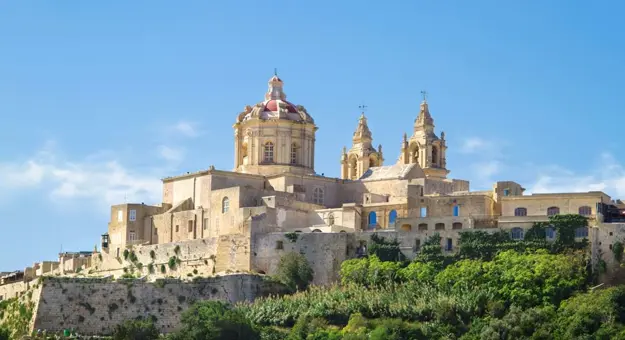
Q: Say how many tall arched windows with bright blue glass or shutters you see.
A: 2